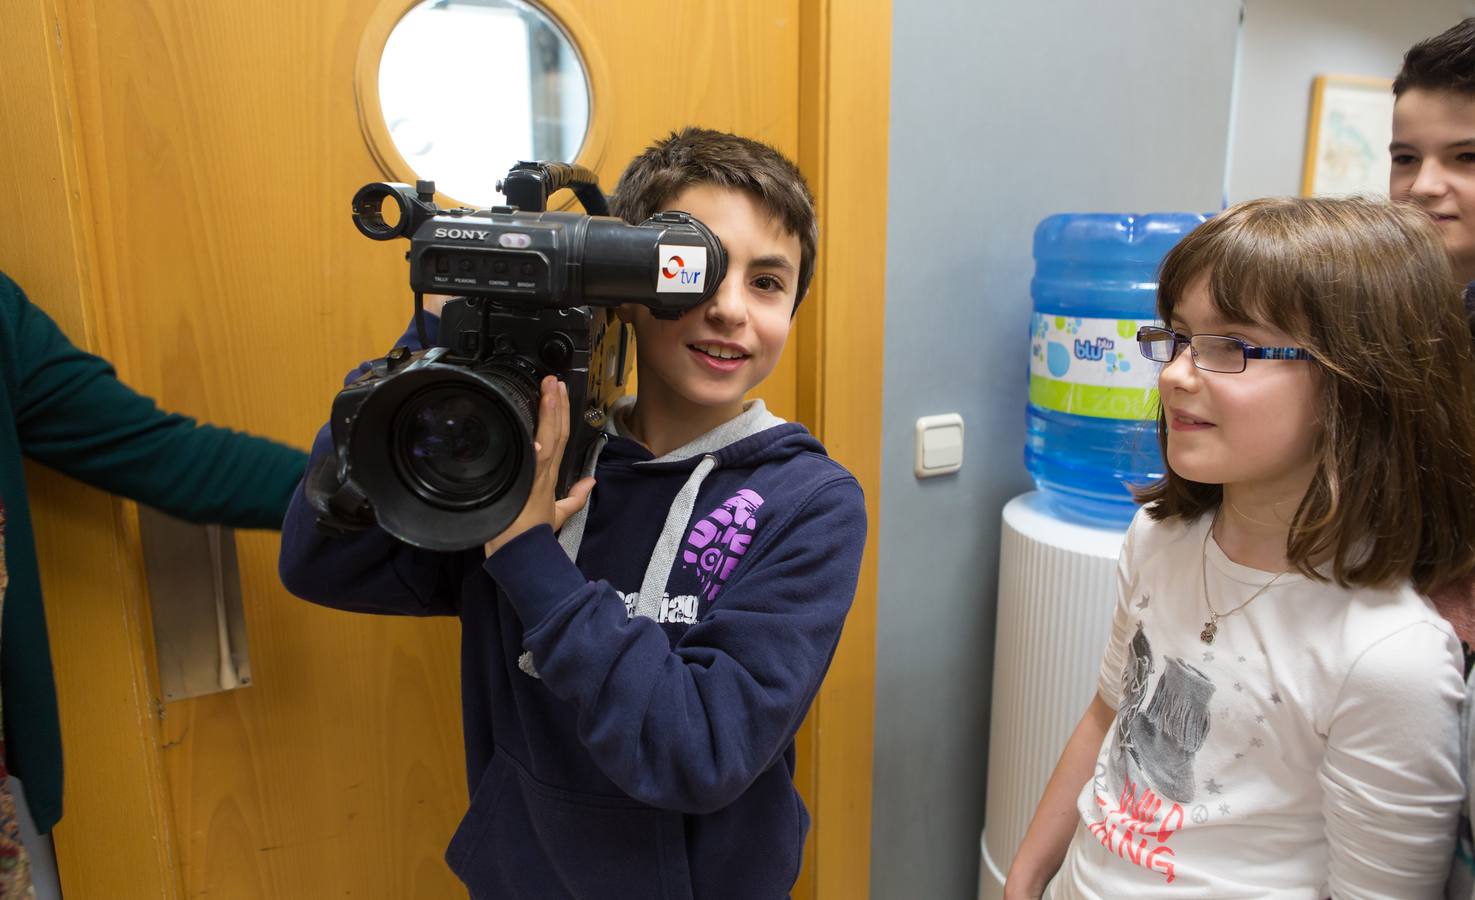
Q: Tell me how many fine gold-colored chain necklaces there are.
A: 1